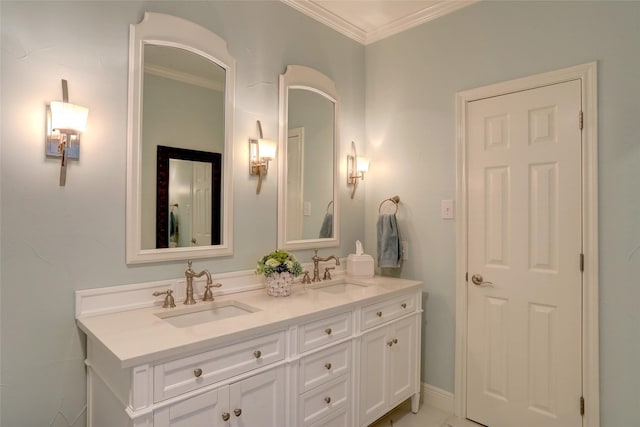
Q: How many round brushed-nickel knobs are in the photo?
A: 11